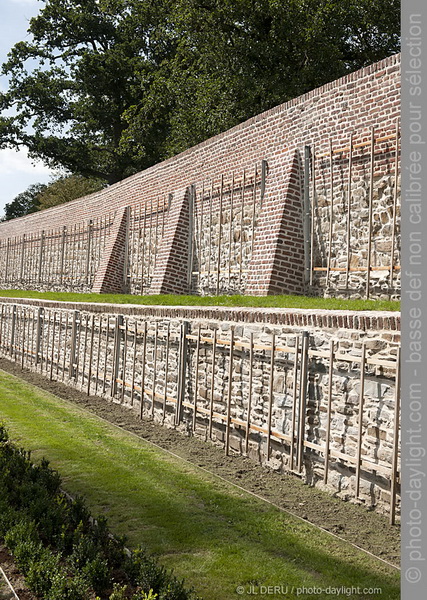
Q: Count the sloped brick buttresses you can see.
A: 3